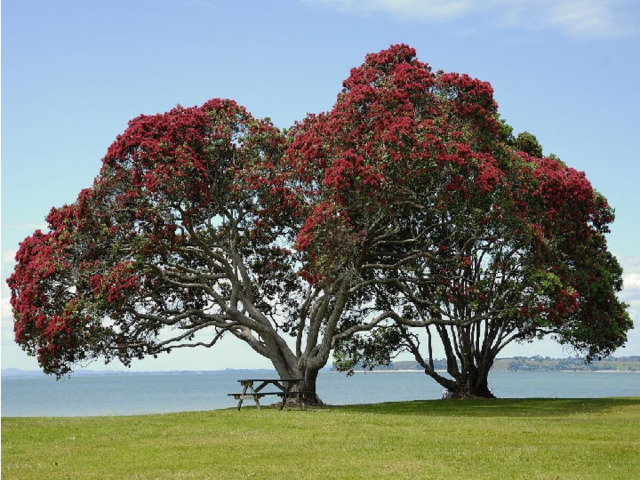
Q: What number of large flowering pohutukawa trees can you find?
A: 2